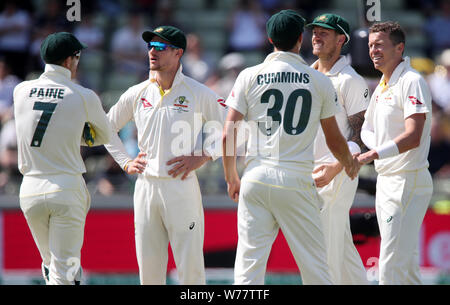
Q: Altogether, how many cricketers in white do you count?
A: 5